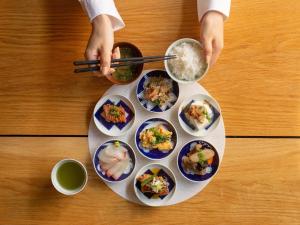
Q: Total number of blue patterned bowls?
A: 7